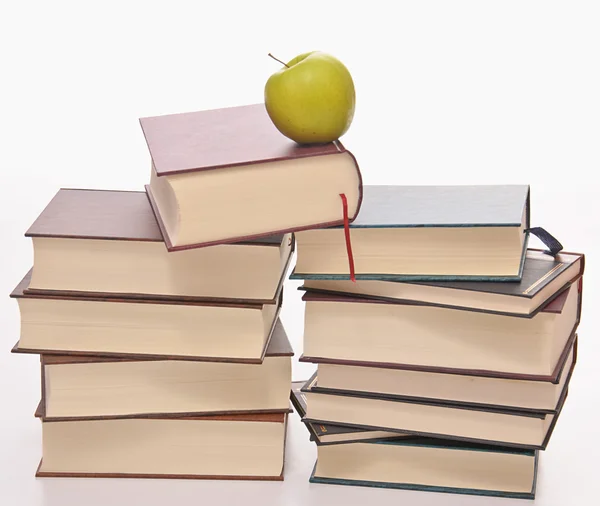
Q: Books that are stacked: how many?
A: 12